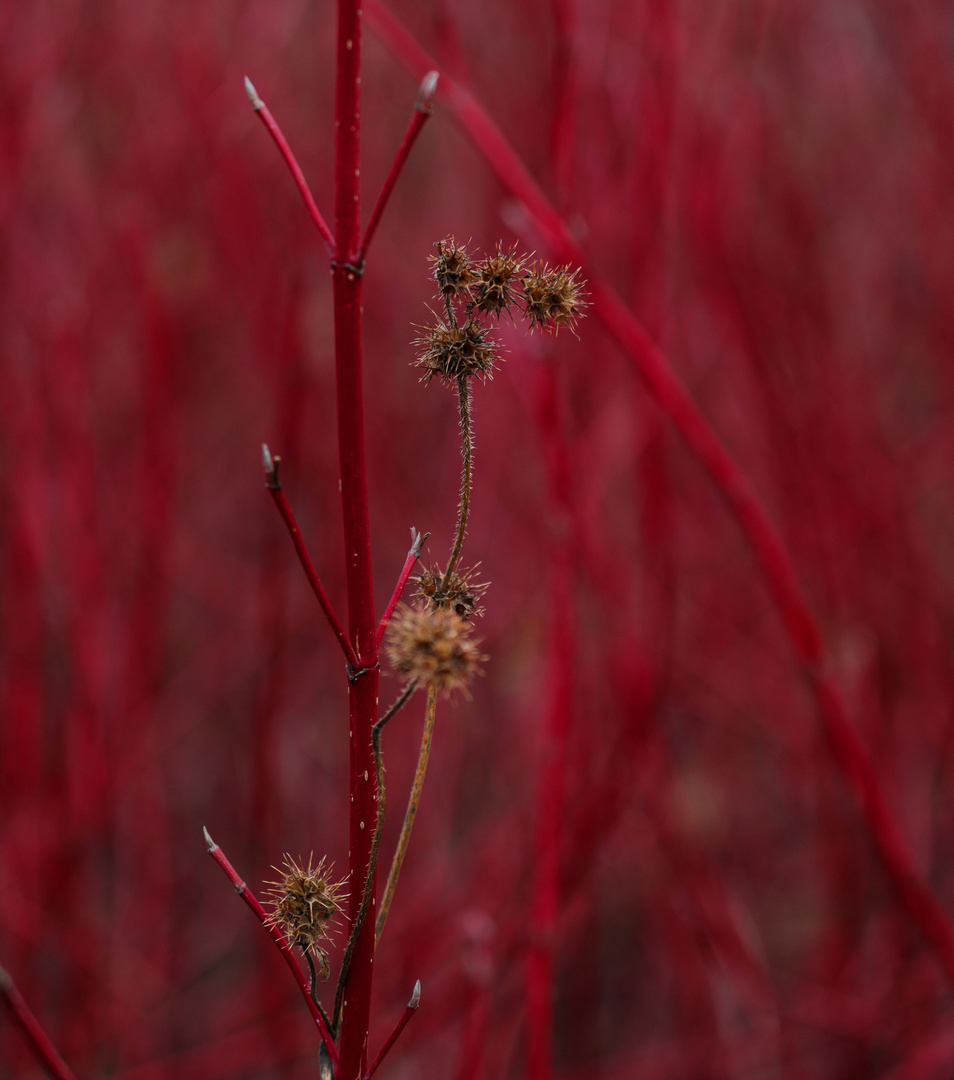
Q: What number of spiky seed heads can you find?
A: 7